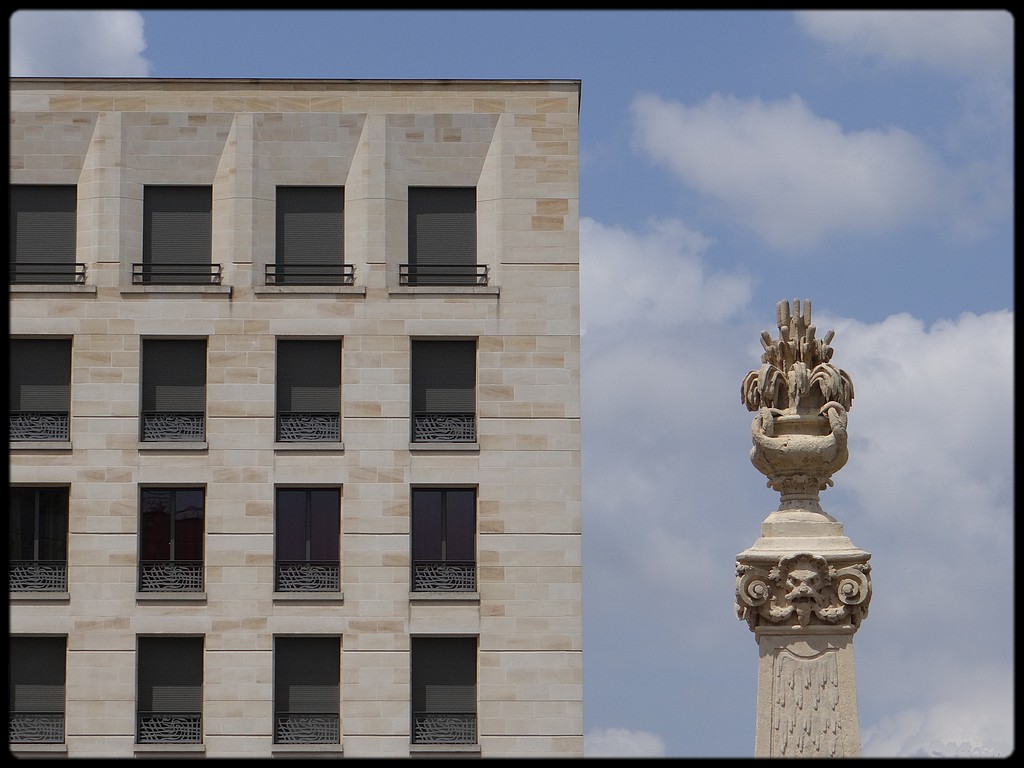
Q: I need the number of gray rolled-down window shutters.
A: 12